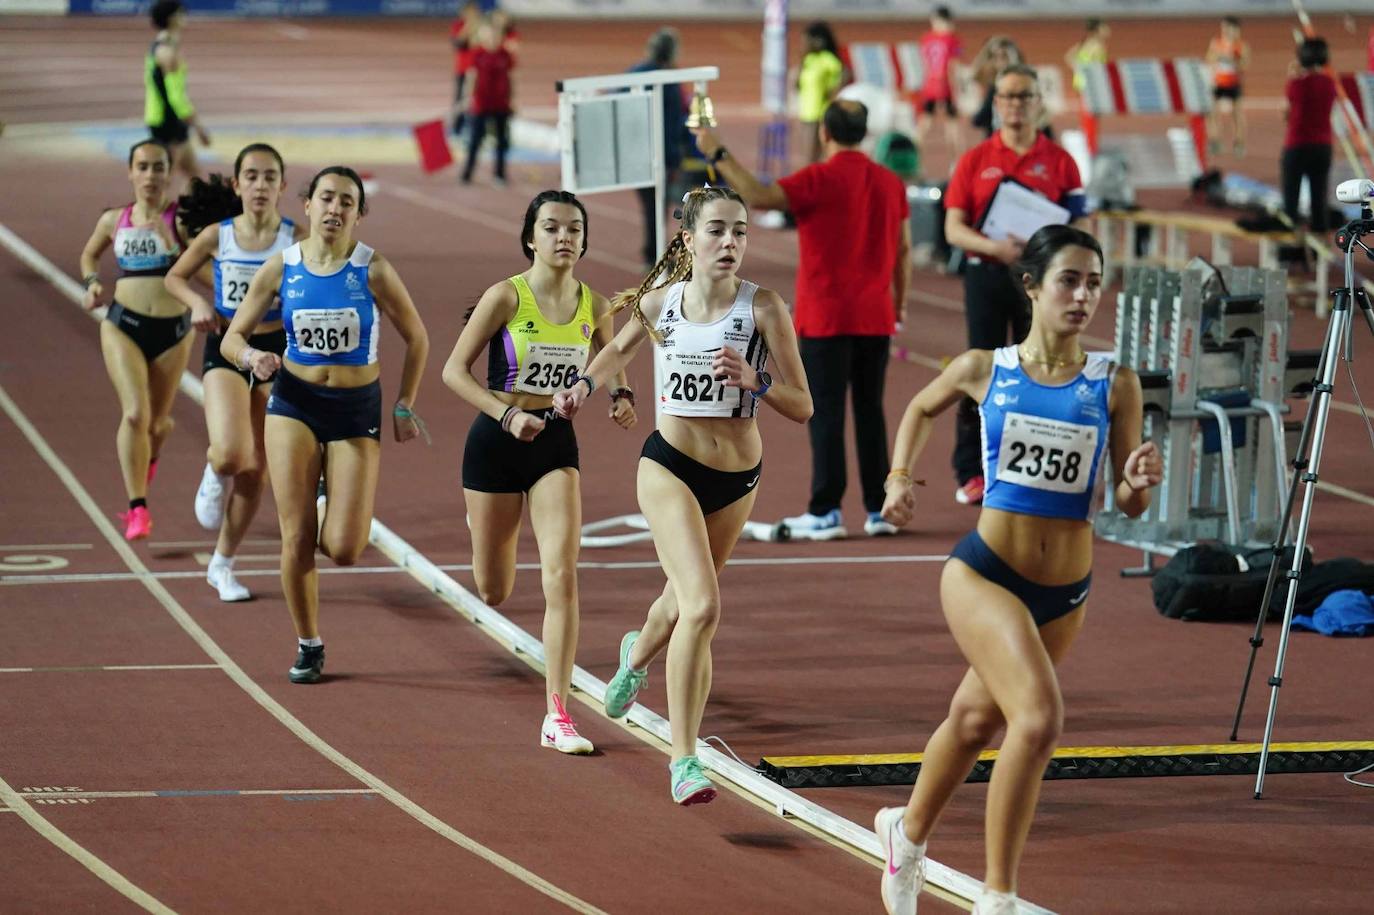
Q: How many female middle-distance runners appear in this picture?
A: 6